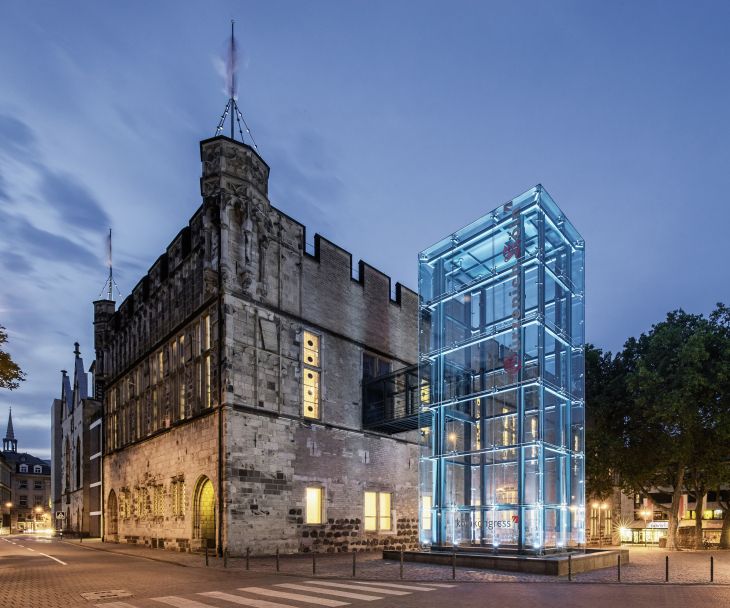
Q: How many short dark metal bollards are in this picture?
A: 12